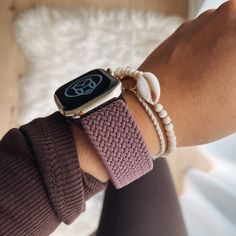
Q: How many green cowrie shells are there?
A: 0